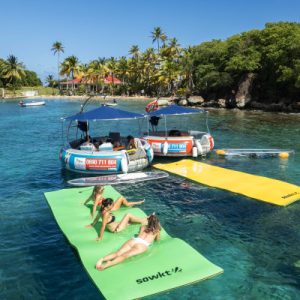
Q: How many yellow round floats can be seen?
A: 2